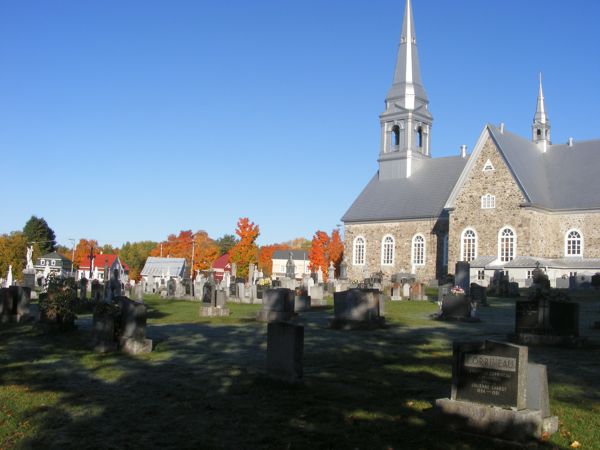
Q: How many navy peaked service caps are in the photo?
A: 0